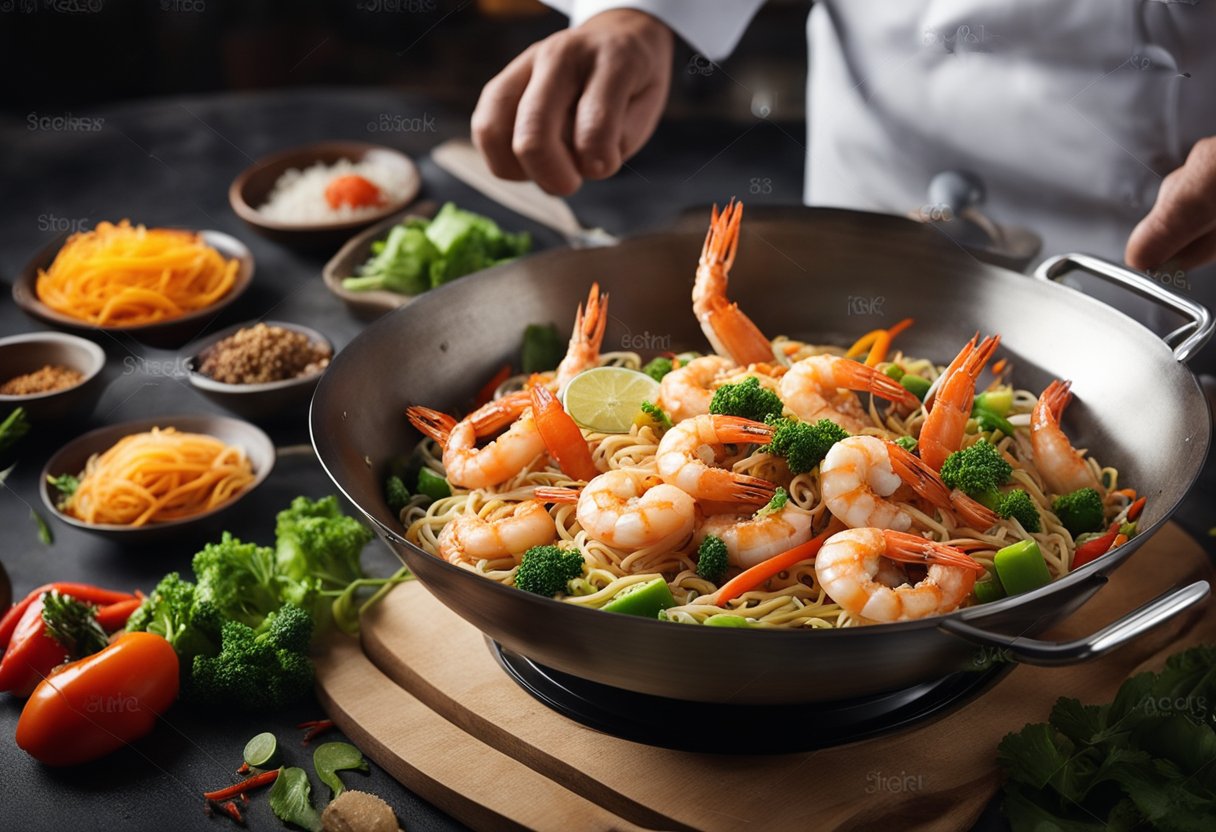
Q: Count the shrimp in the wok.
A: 13